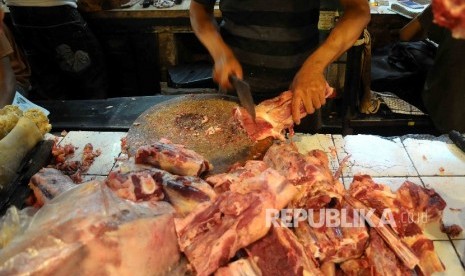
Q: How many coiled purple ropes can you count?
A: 0